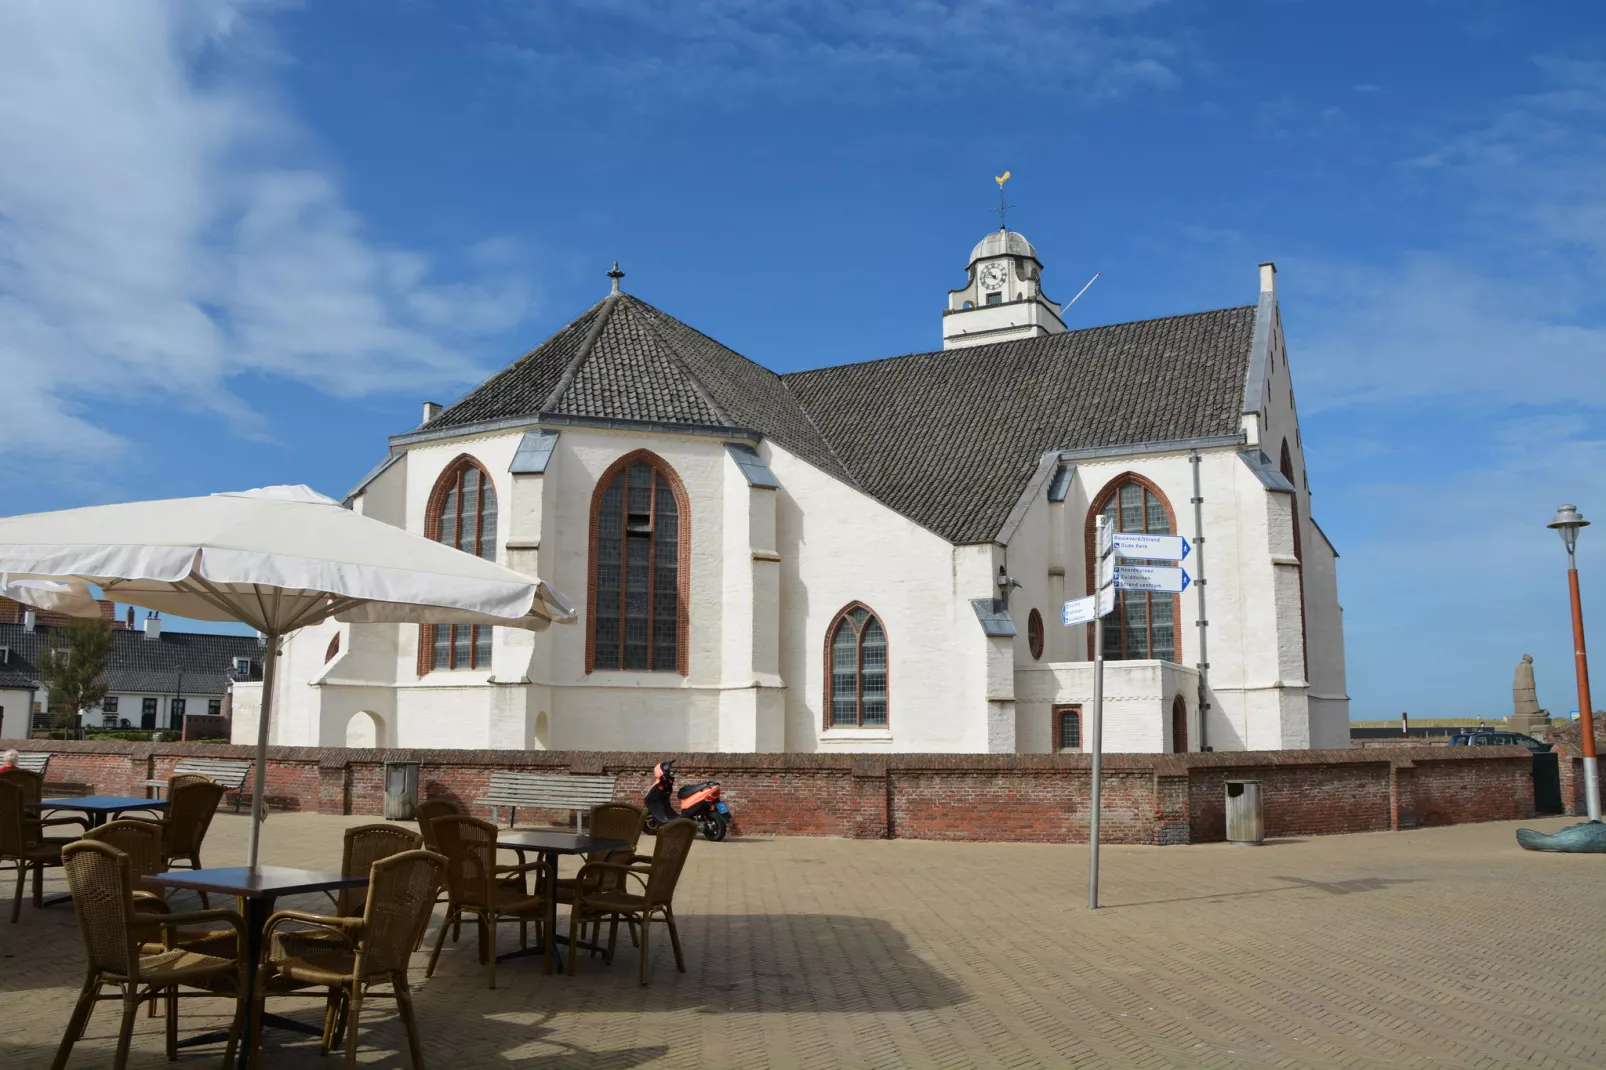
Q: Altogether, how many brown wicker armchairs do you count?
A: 12